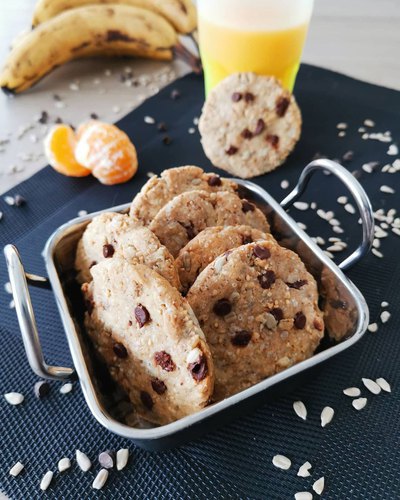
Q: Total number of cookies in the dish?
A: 6